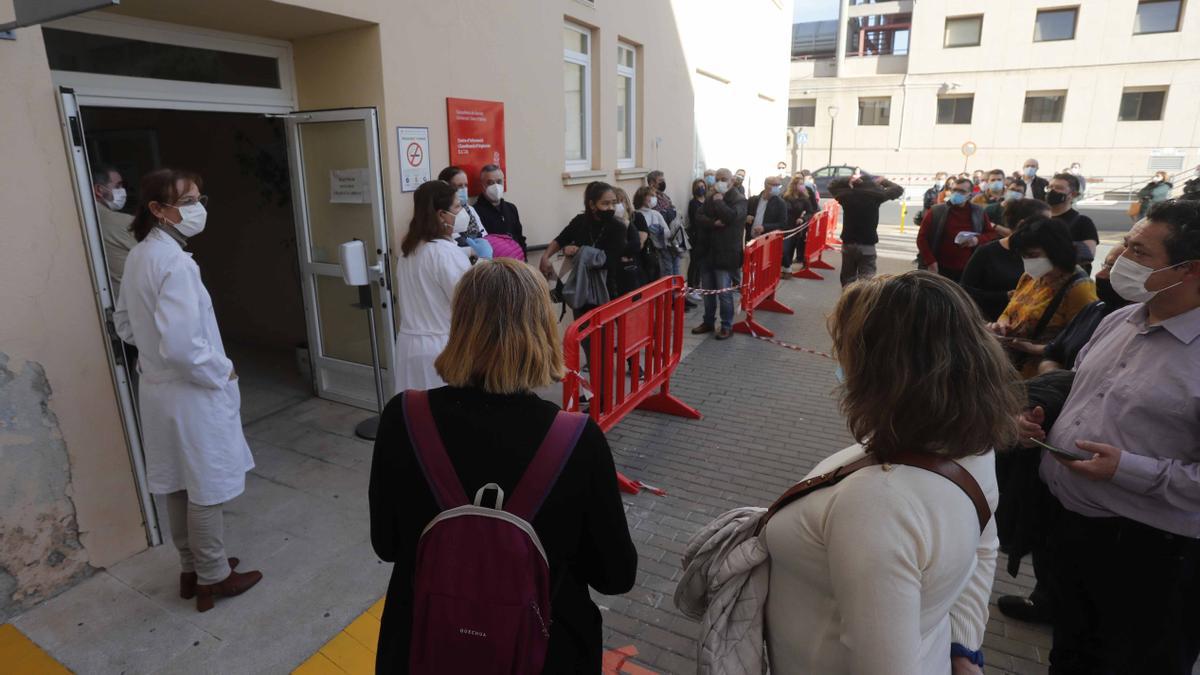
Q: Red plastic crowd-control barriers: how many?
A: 4